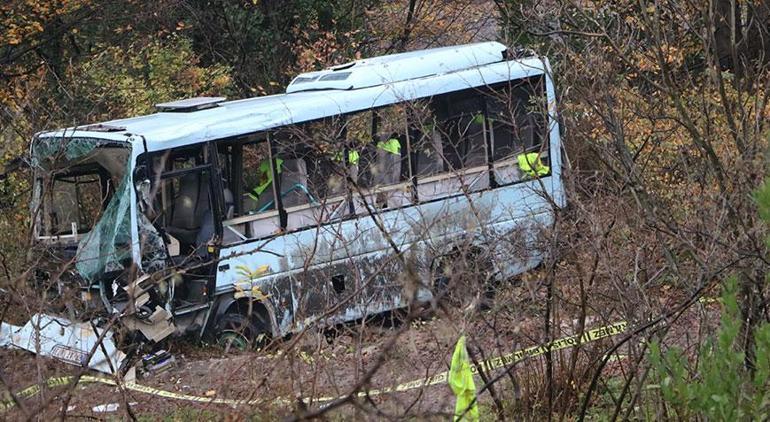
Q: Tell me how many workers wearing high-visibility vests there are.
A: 0